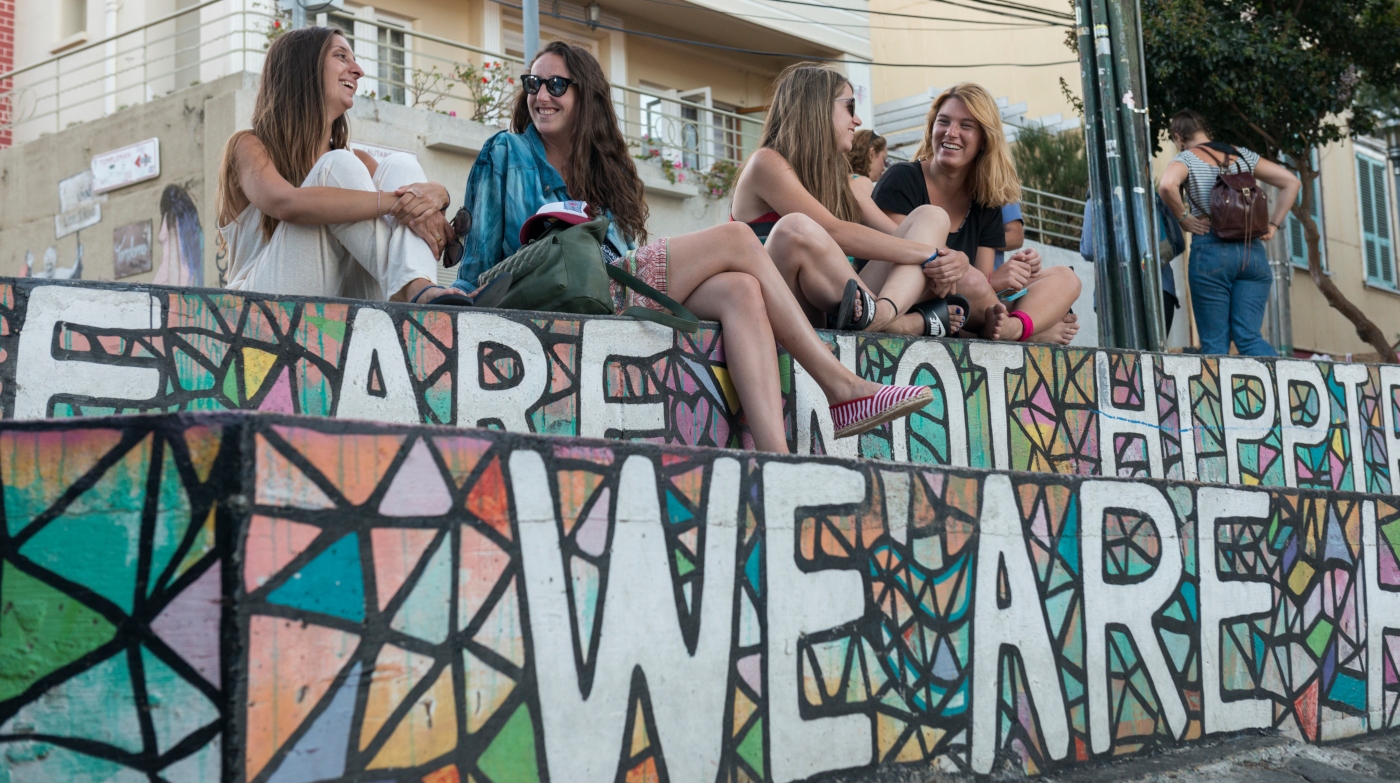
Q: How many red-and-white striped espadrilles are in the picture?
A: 1